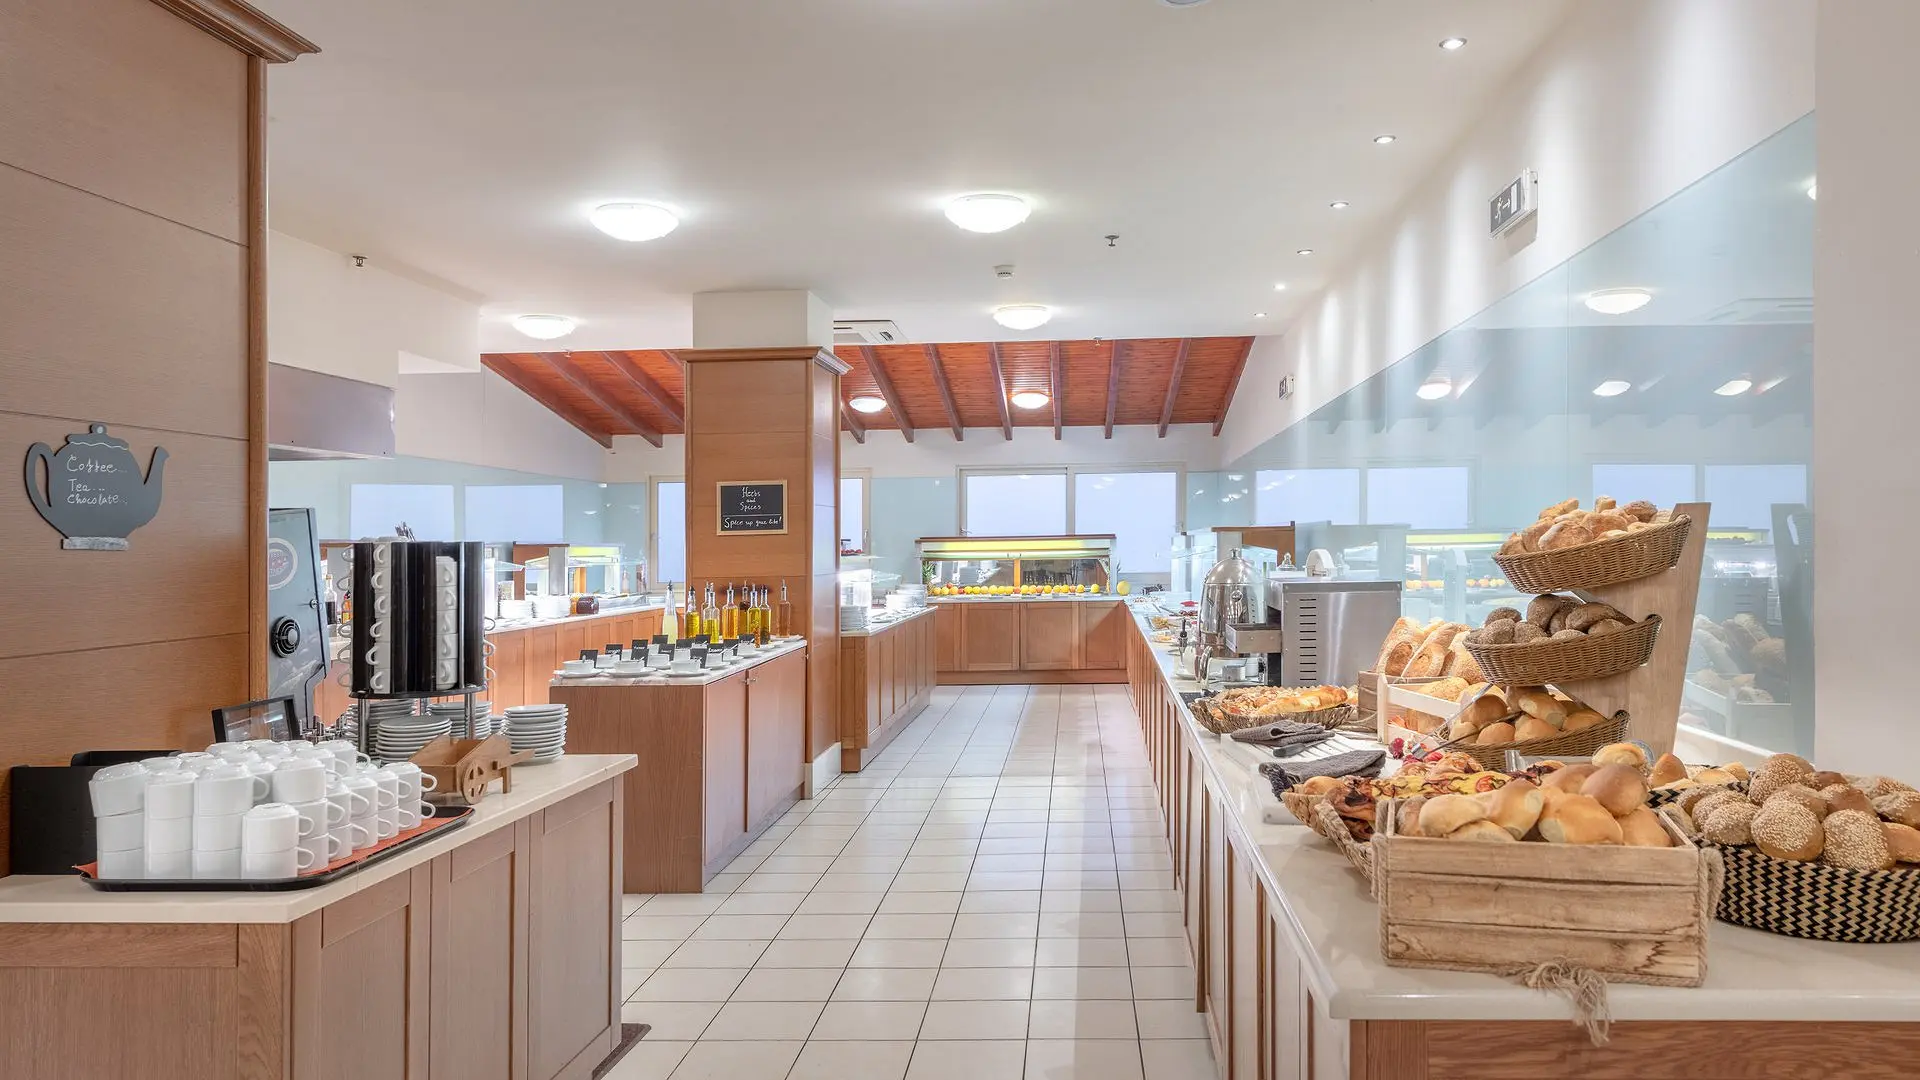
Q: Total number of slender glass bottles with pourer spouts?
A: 9